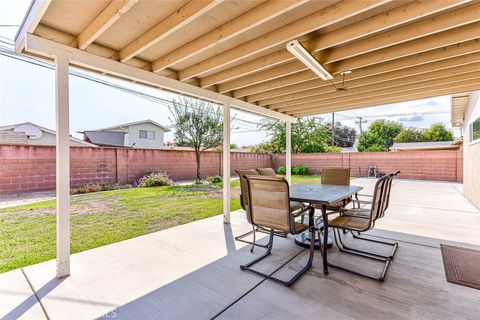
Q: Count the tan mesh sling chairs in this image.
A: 6